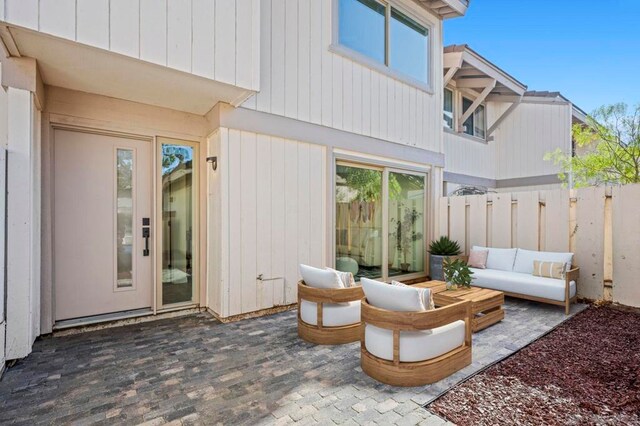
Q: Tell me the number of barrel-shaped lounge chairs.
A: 2